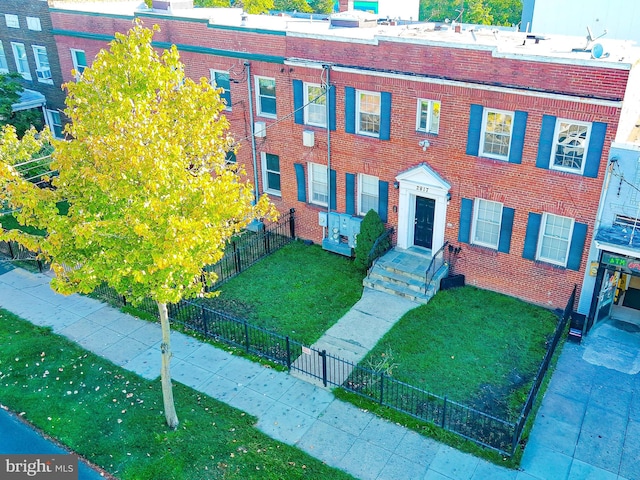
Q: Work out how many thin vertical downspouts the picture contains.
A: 2